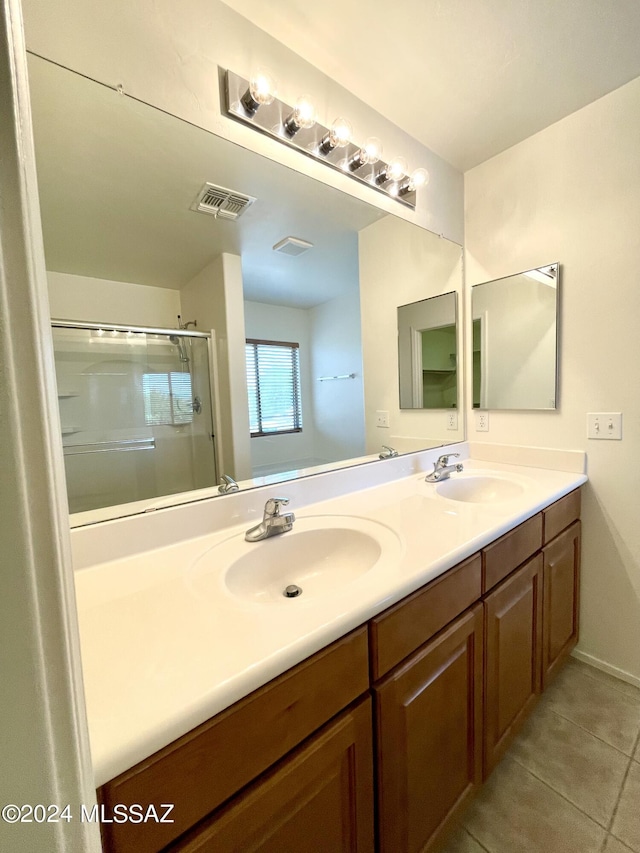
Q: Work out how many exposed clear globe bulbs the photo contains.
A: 6